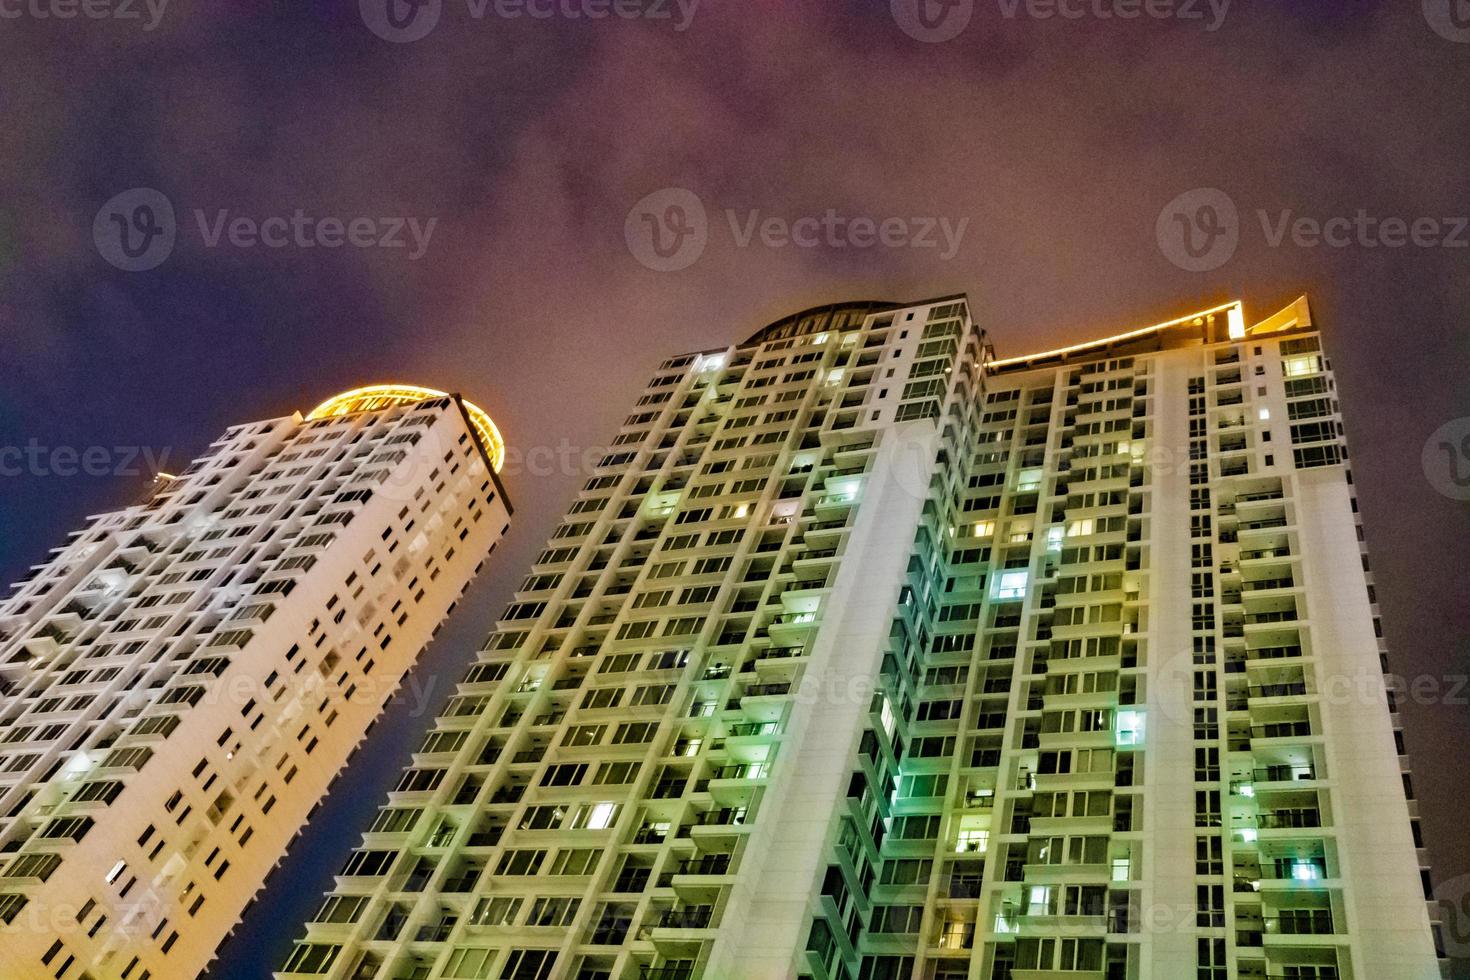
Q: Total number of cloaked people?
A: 0